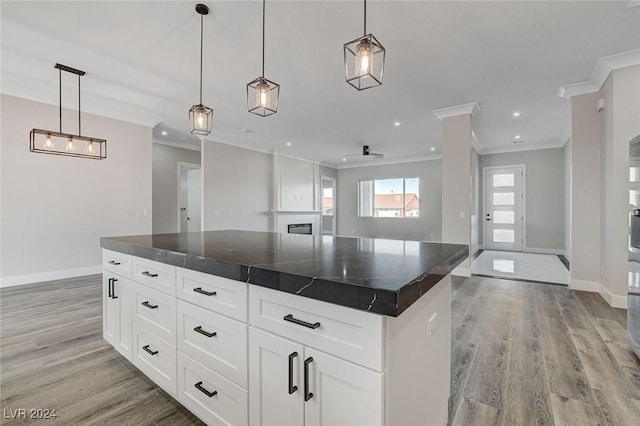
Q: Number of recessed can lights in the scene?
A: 7